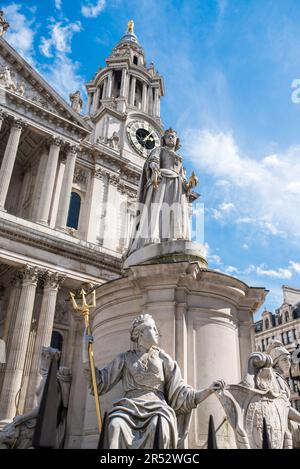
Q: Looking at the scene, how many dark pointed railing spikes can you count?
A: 5